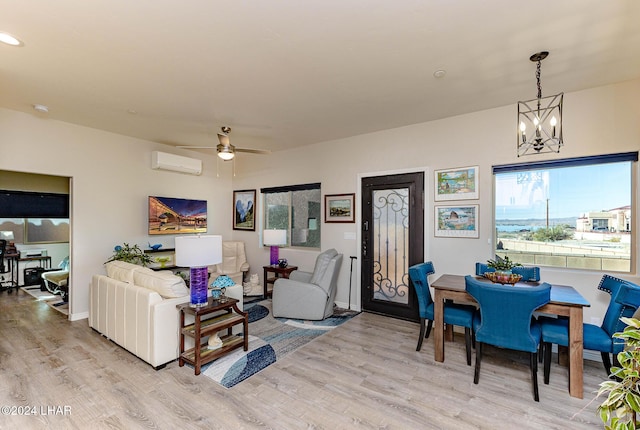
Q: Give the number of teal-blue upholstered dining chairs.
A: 4